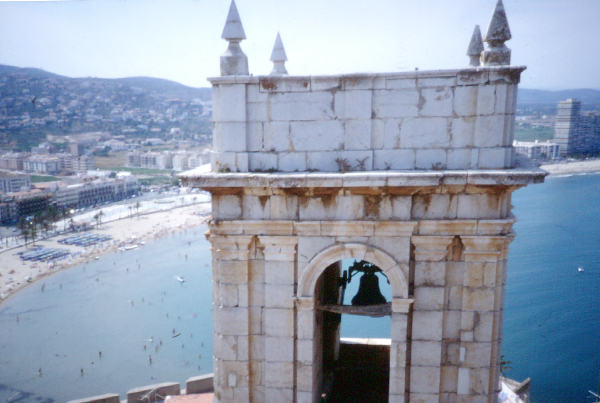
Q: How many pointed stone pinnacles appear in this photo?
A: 4